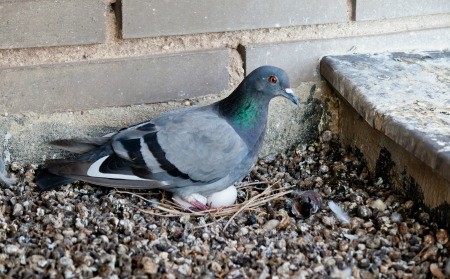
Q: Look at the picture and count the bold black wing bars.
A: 2